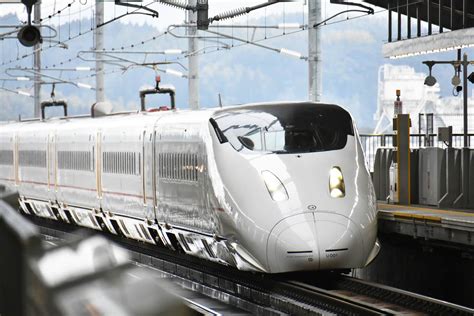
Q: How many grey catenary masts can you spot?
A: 4